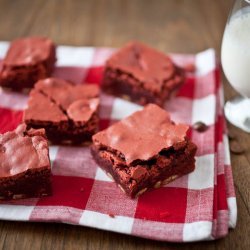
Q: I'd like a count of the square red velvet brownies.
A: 5